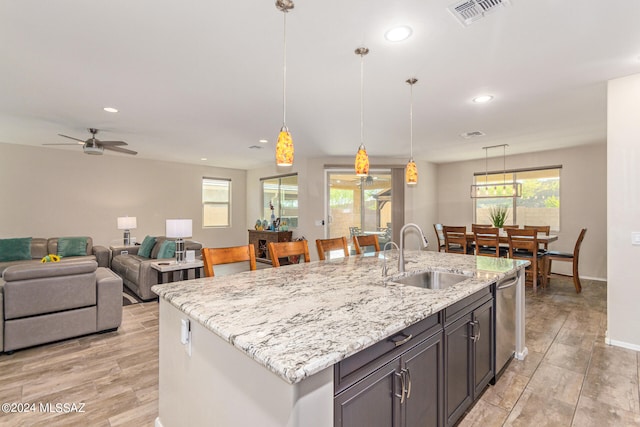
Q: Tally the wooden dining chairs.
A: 8